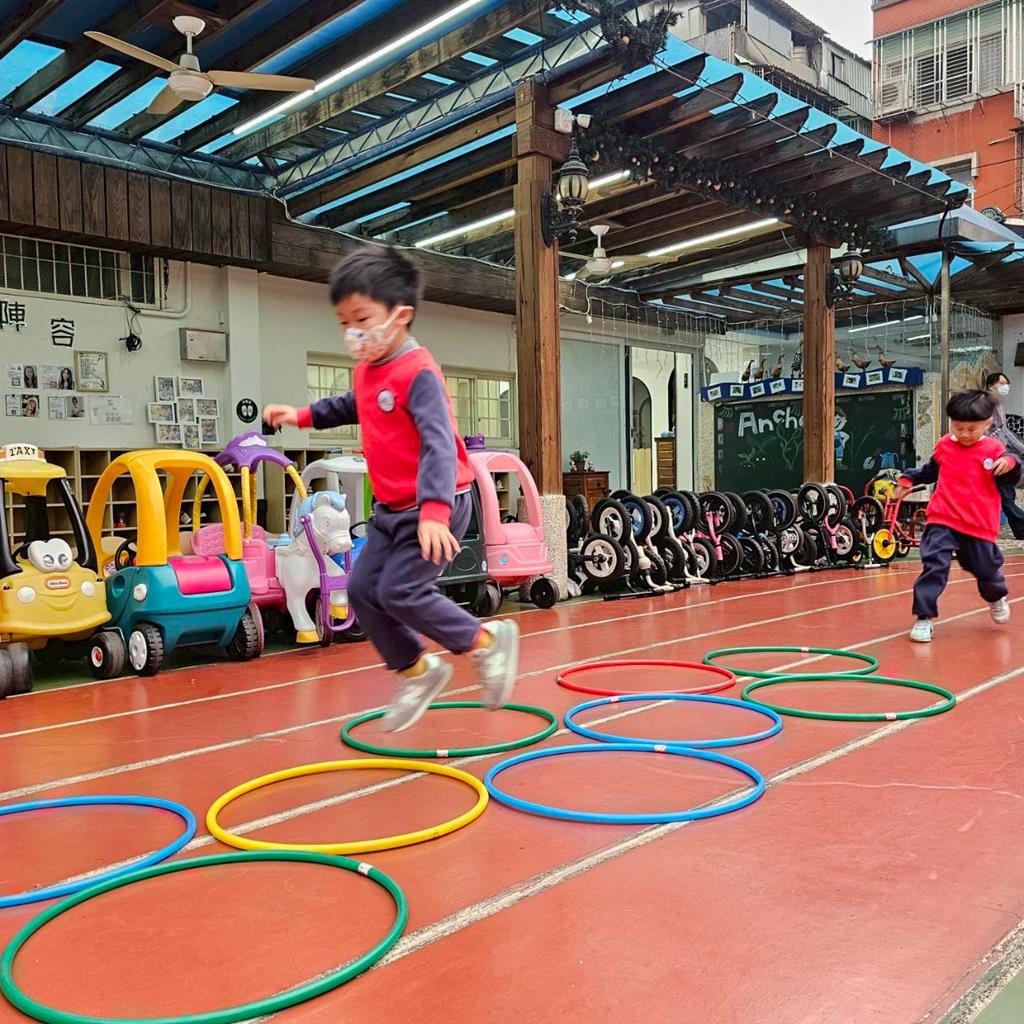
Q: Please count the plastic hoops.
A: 9